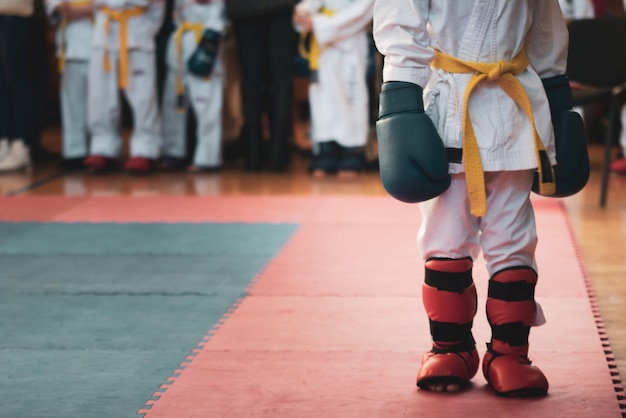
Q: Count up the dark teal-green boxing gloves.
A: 3